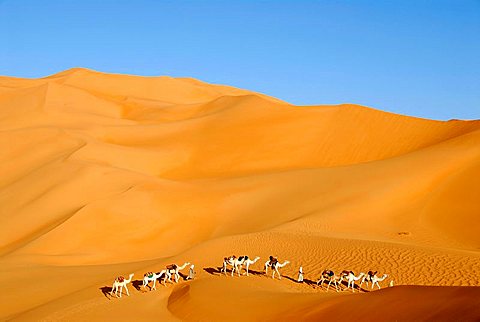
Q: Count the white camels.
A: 9